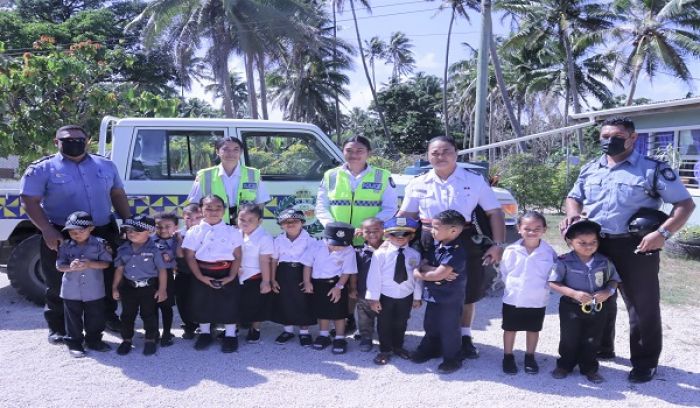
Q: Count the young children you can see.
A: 13